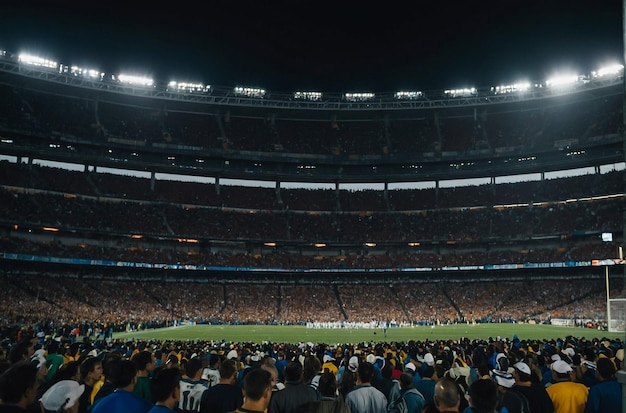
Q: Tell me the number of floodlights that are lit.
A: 12